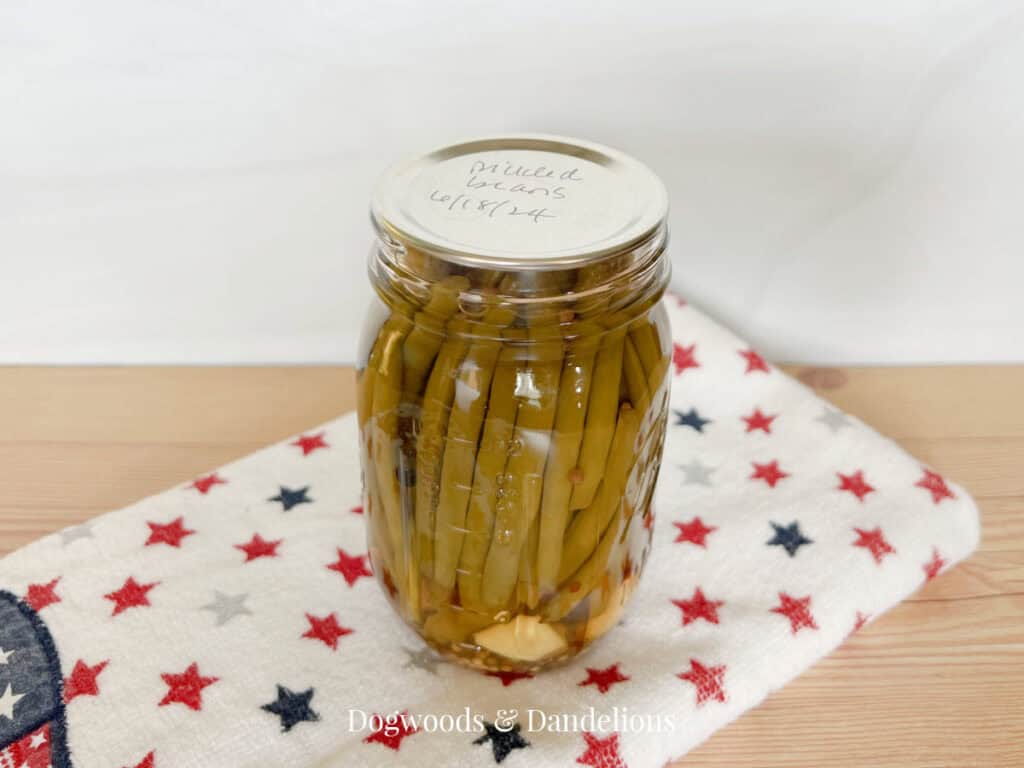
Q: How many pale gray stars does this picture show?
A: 5